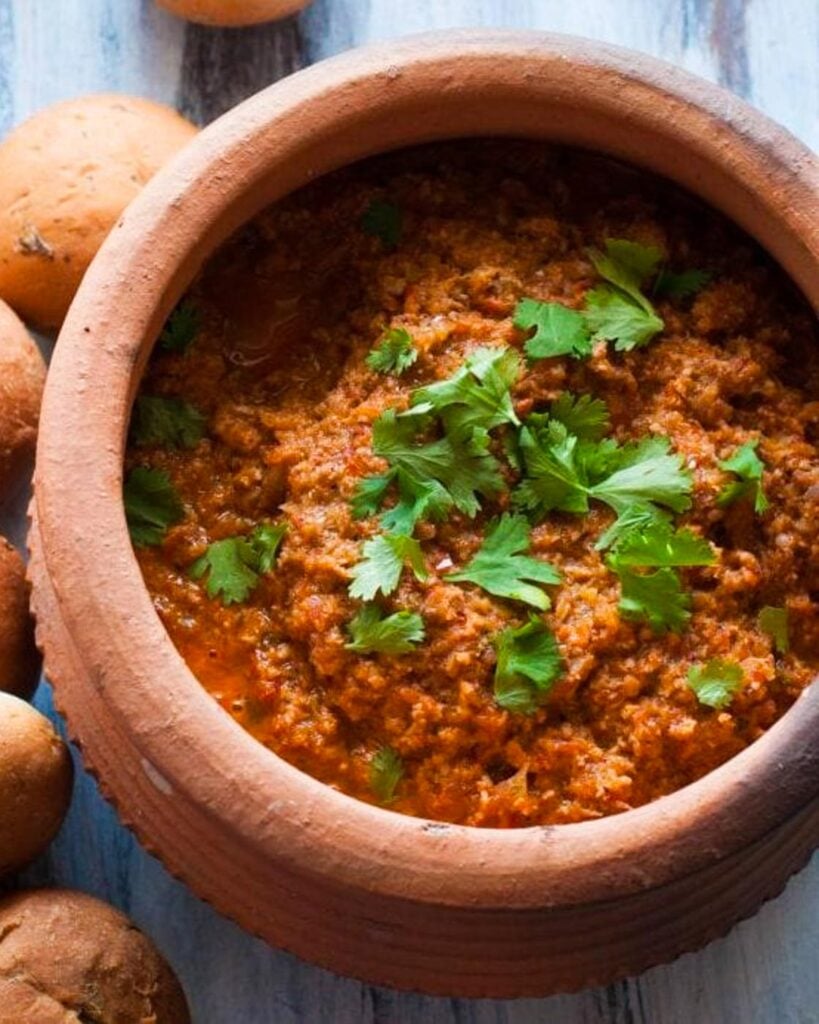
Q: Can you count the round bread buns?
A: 6